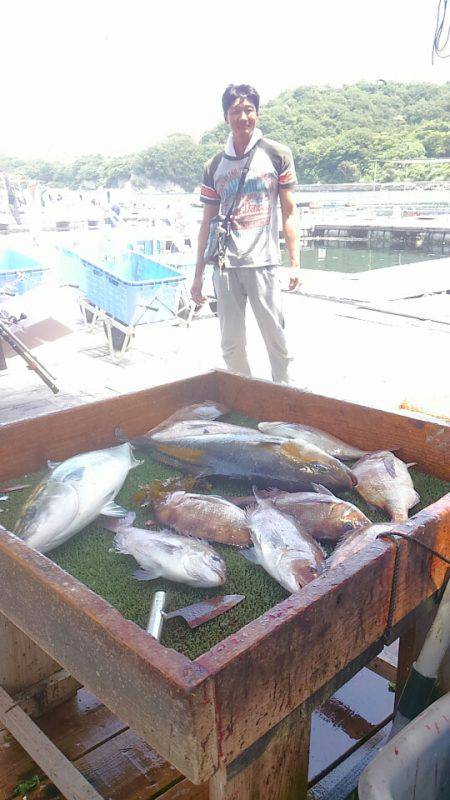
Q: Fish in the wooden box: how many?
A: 11